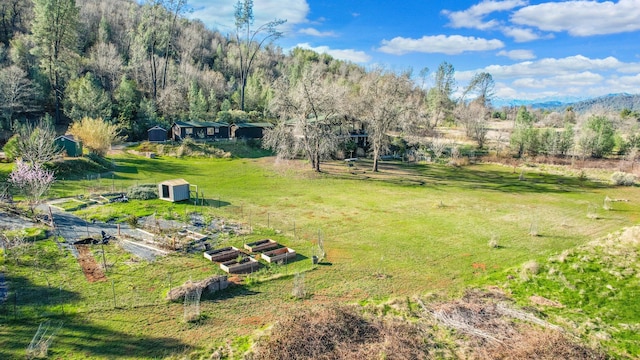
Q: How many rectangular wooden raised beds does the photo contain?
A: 4